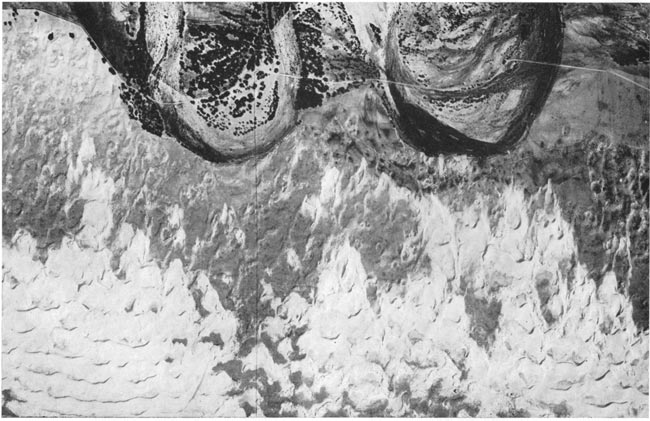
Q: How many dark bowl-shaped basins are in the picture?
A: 2